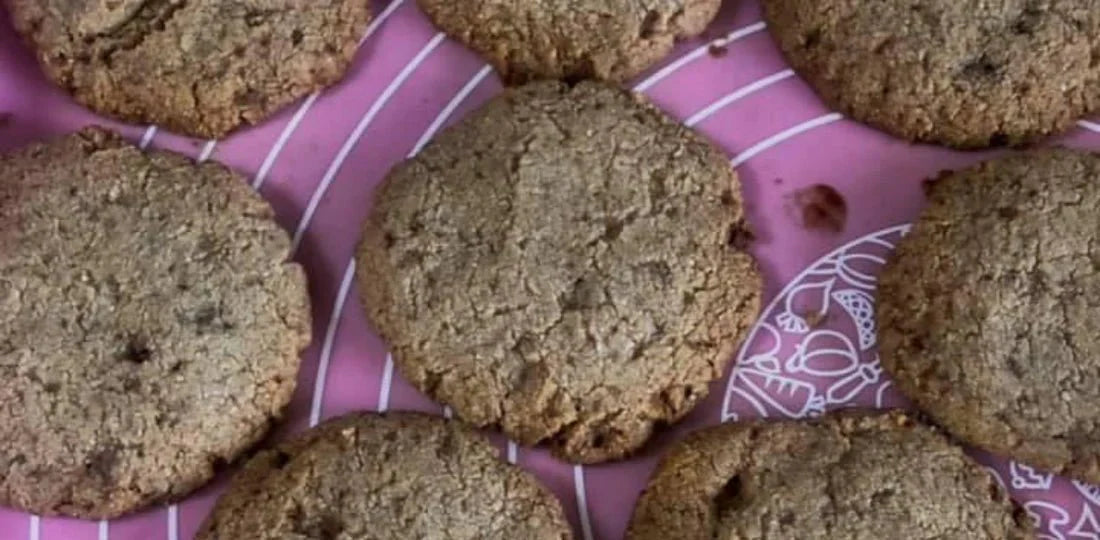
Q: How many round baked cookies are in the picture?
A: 8